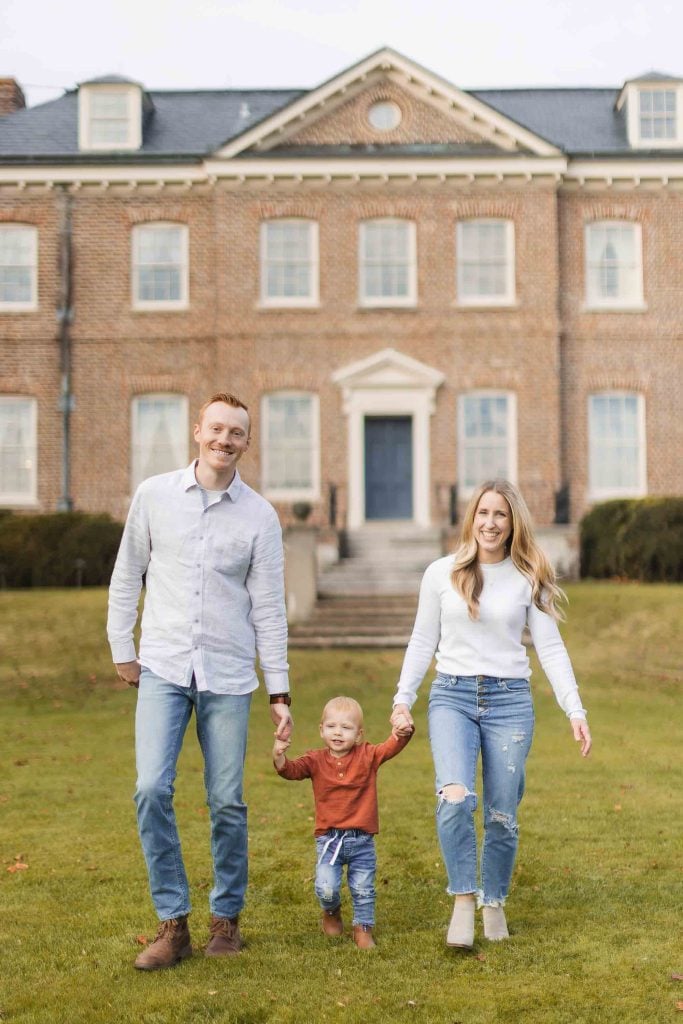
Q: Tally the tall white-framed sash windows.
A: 11